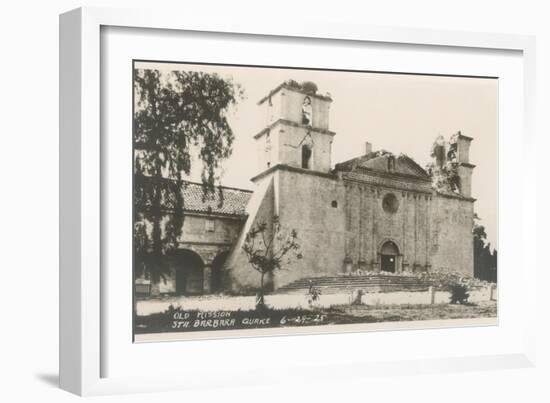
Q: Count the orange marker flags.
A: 0